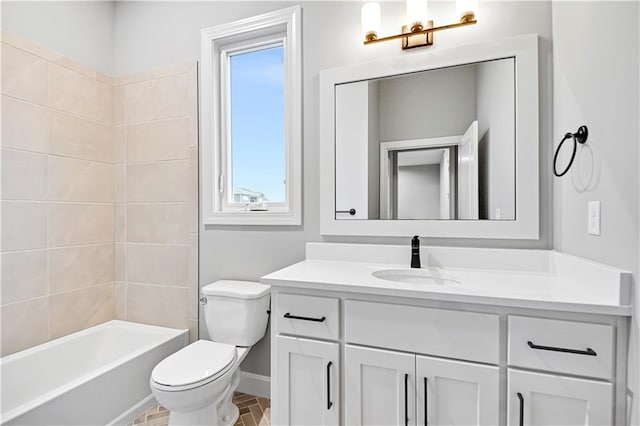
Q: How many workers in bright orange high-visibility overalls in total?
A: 0